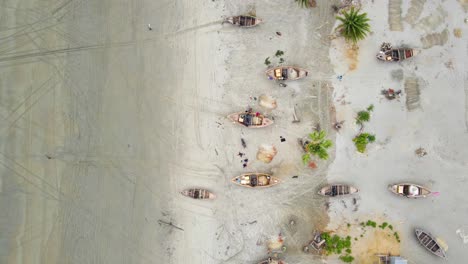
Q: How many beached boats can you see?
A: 10